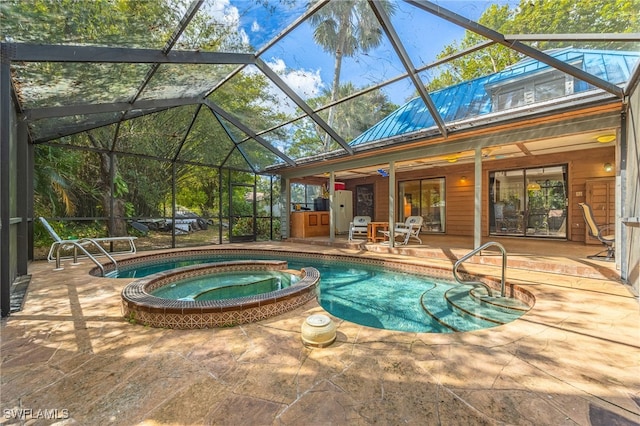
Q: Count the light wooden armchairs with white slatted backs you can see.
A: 2